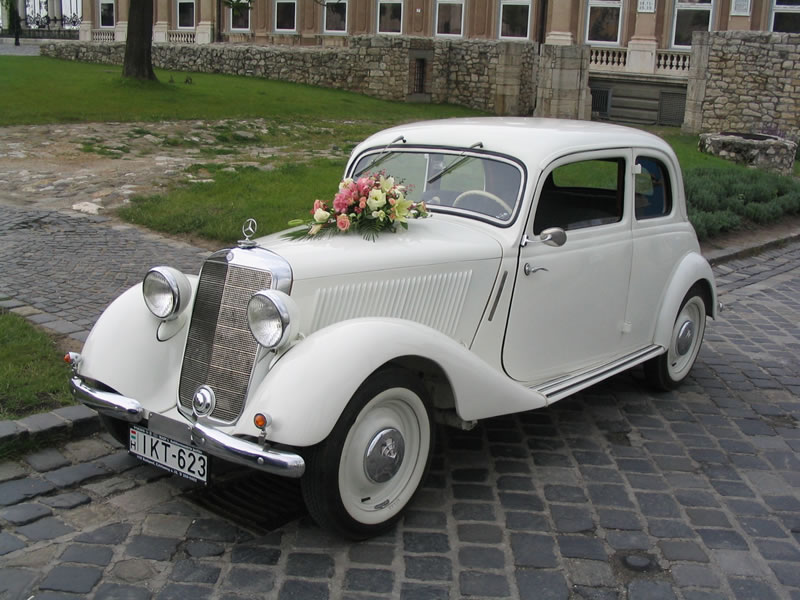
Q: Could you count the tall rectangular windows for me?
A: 11